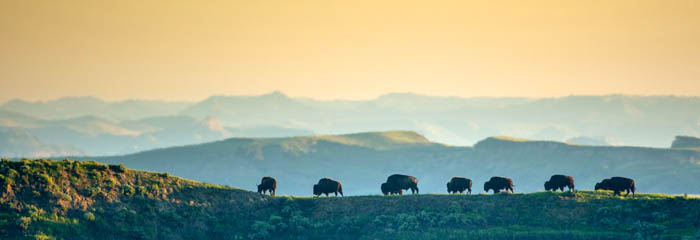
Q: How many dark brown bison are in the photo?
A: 7